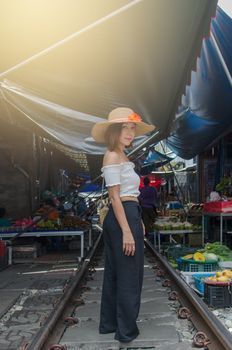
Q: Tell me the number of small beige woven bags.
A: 1